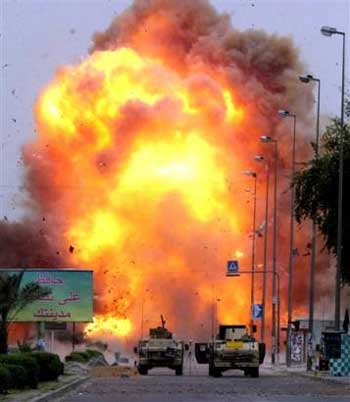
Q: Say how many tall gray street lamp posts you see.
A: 6